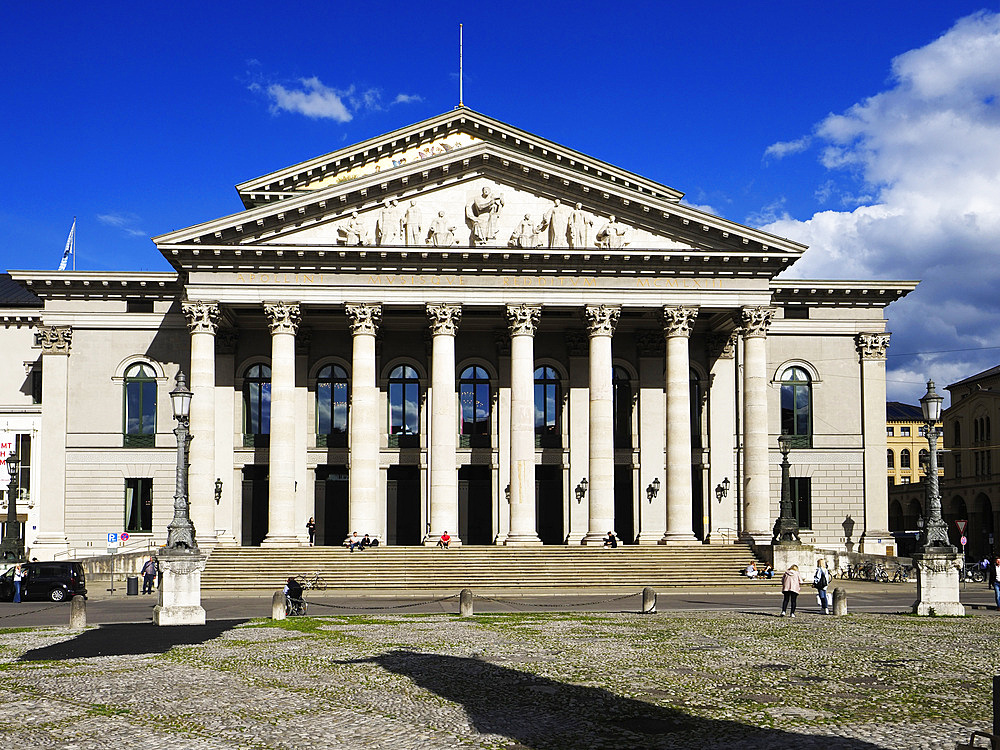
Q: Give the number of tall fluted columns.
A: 8